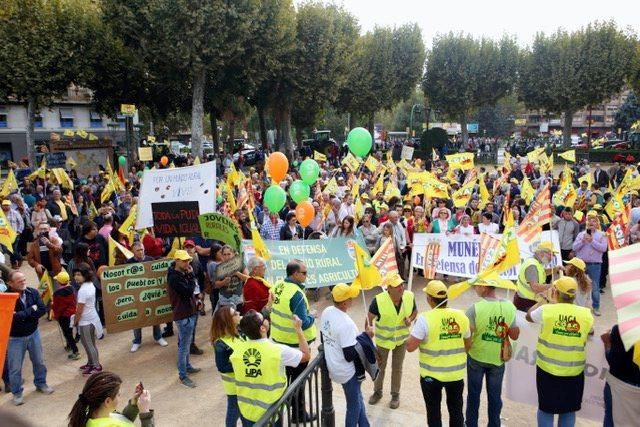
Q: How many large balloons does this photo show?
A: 6